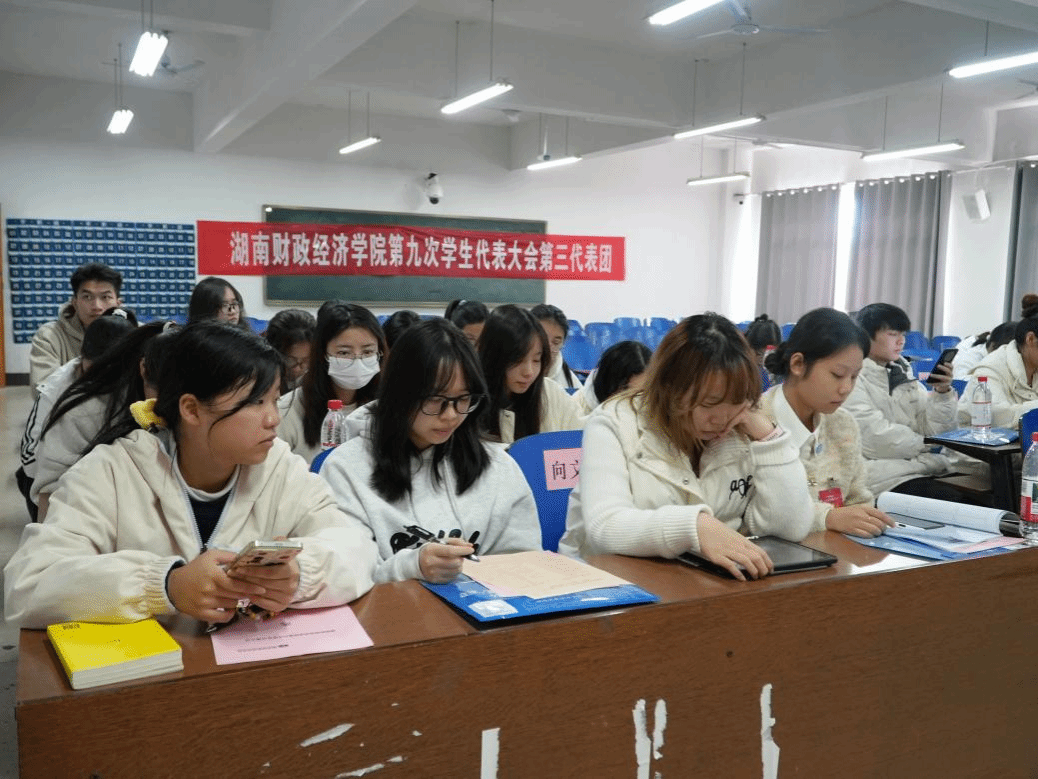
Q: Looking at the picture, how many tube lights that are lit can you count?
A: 10